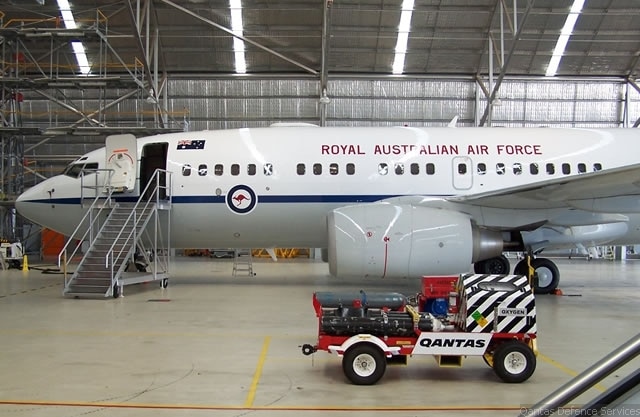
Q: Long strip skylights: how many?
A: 4